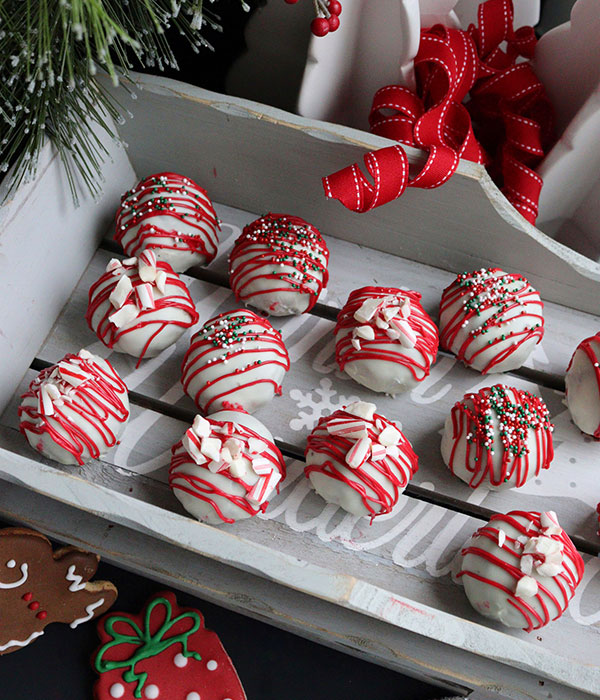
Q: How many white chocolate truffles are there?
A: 12